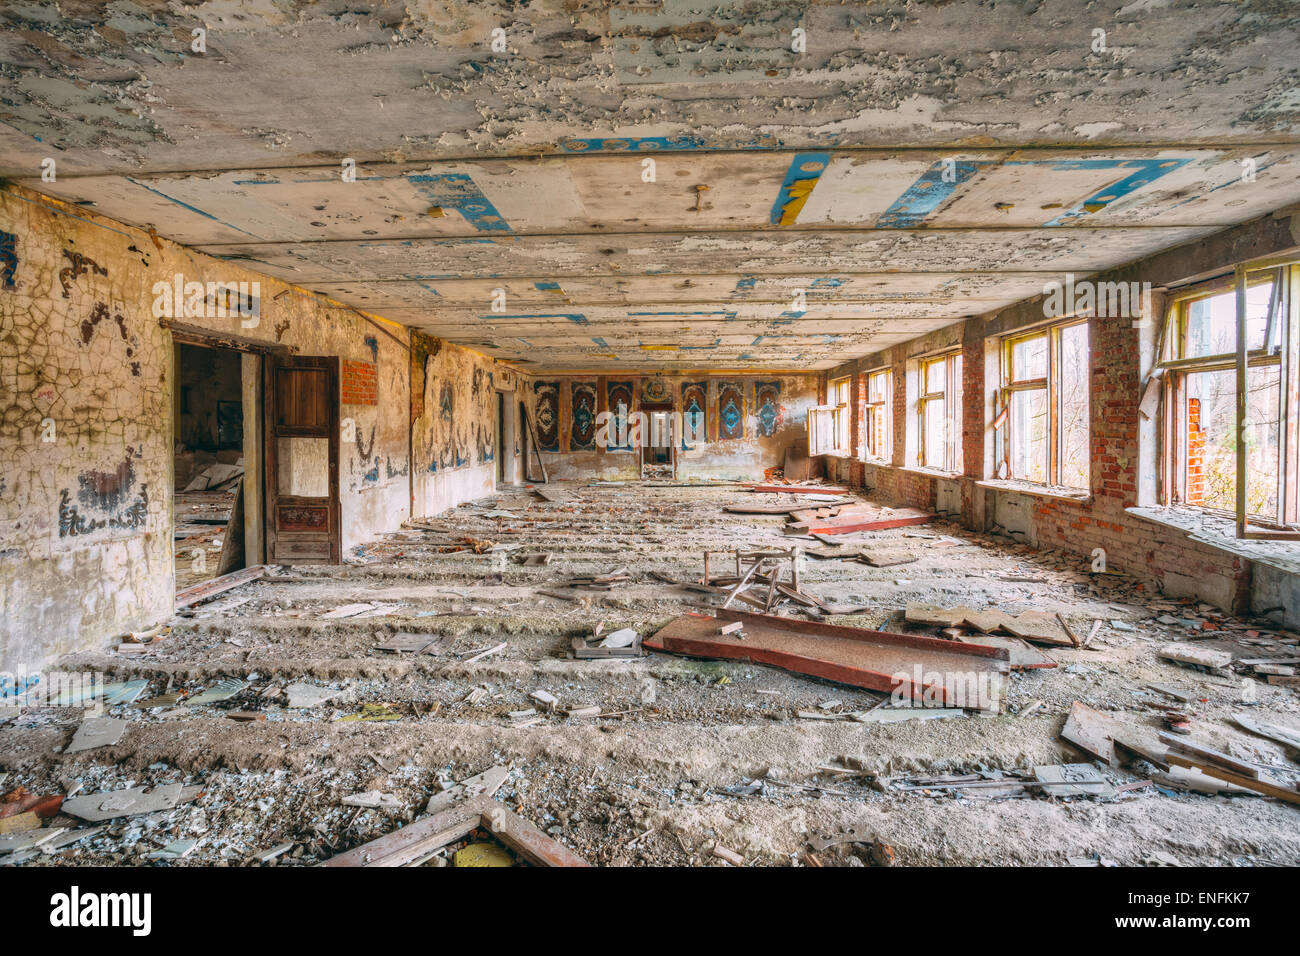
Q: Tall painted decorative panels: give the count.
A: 6